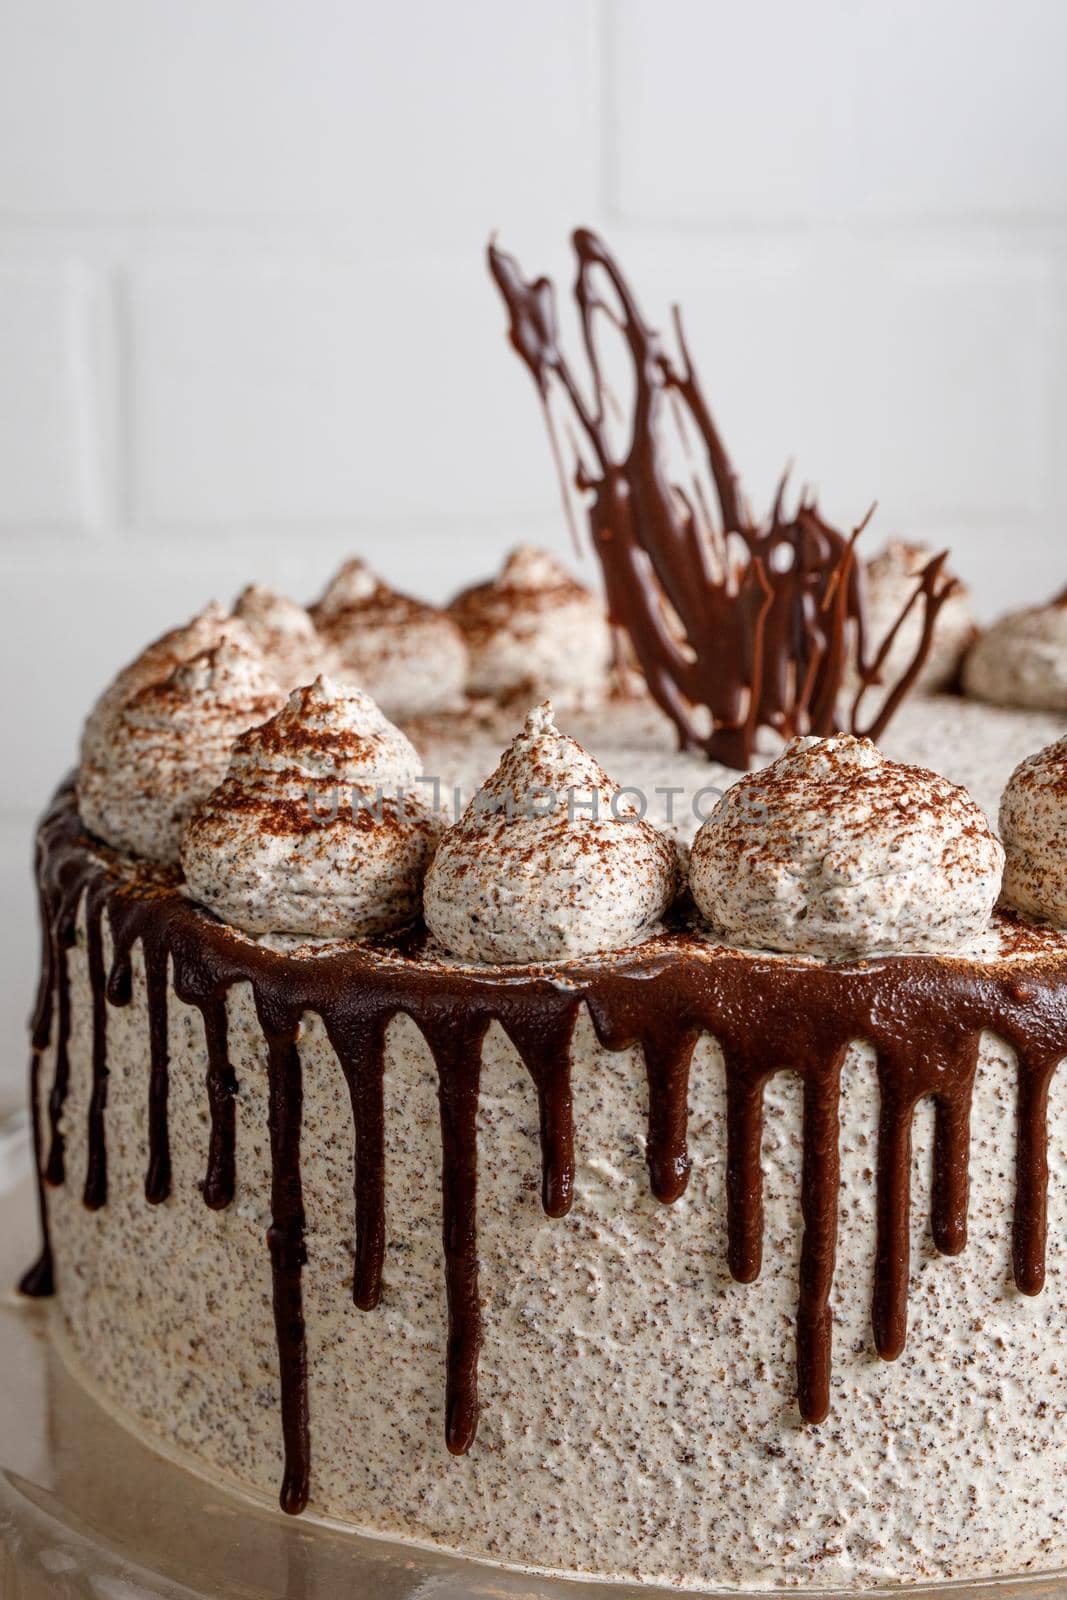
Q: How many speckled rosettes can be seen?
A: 11